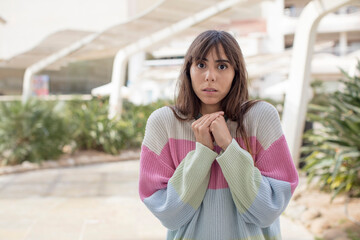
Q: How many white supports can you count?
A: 3